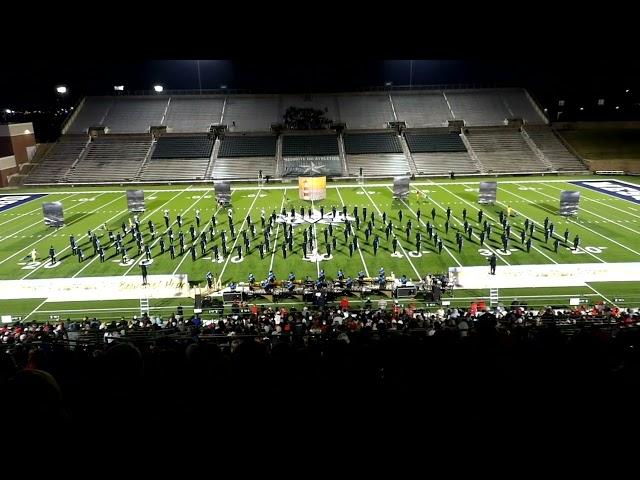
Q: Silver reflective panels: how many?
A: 6